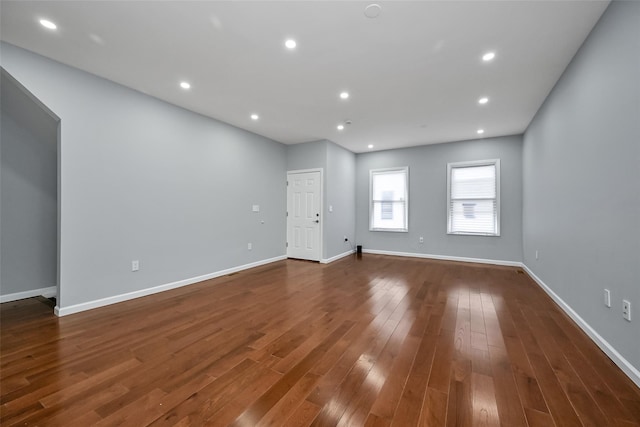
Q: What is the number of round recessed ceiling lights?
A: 10